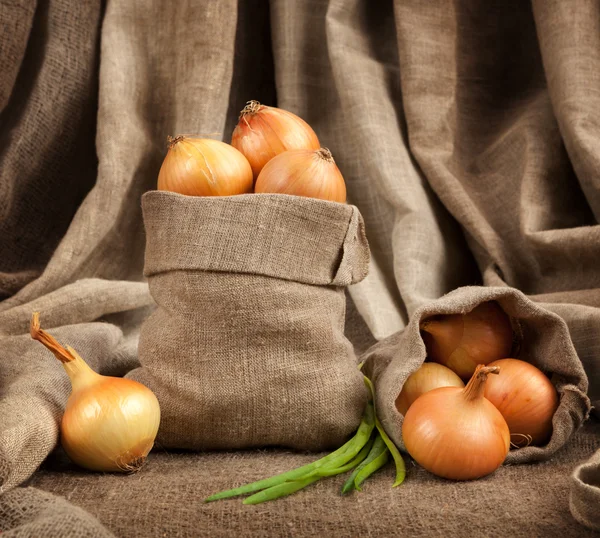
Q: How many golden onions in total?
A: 8